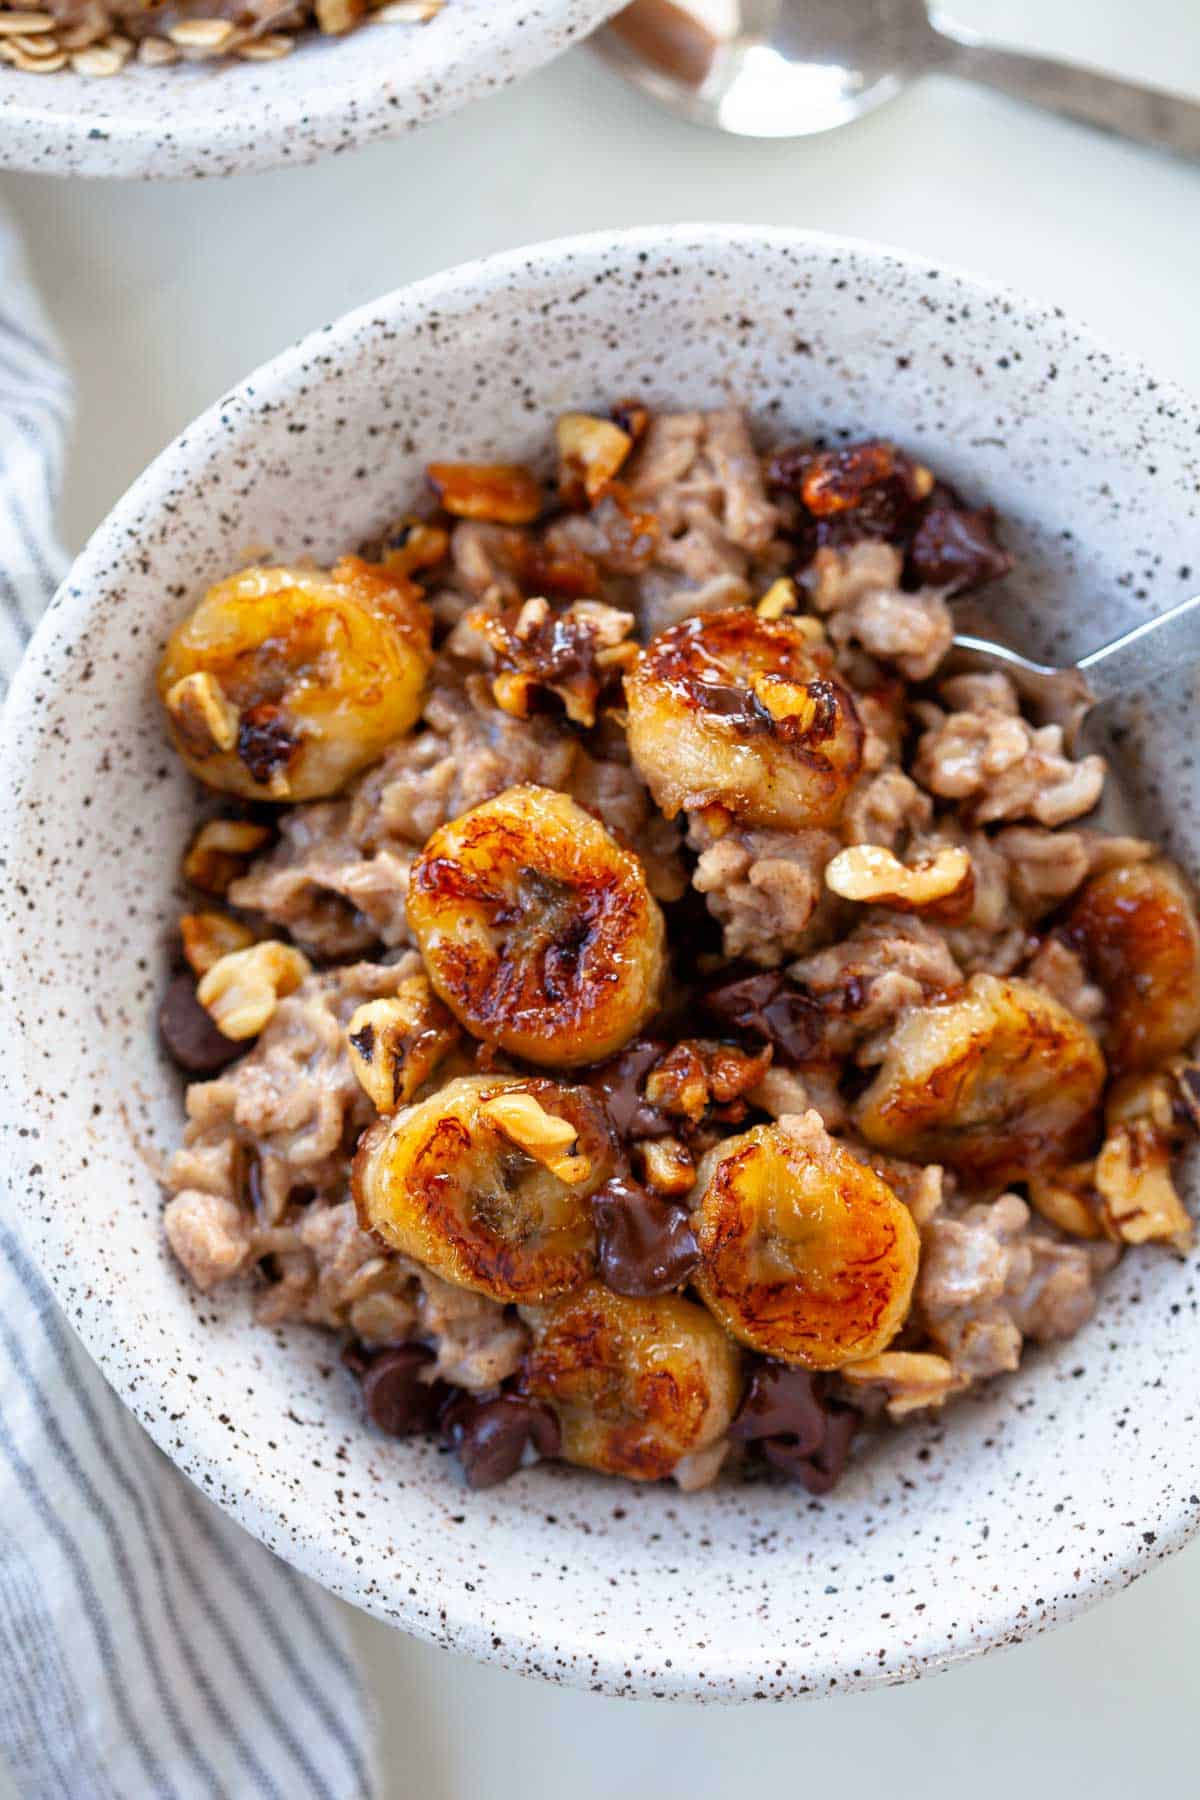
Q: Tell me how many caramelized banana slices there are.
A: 8